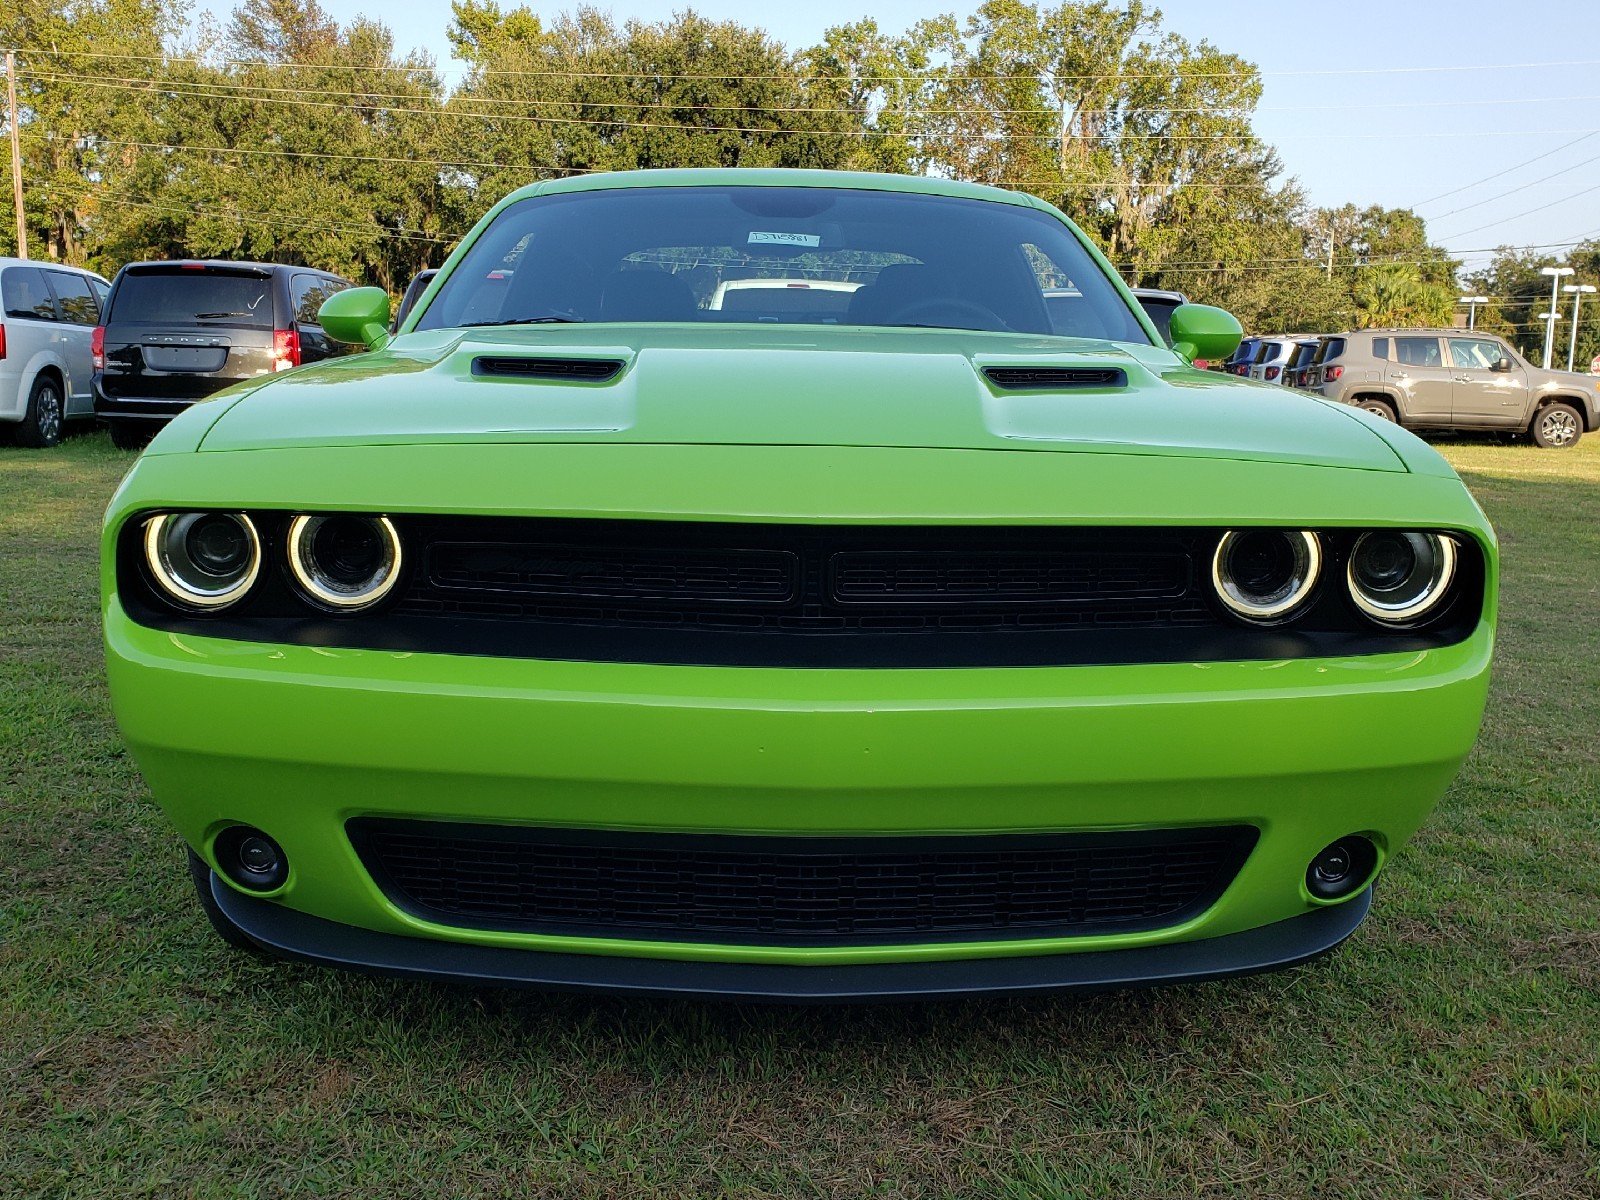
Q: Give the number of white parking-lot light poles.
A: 4